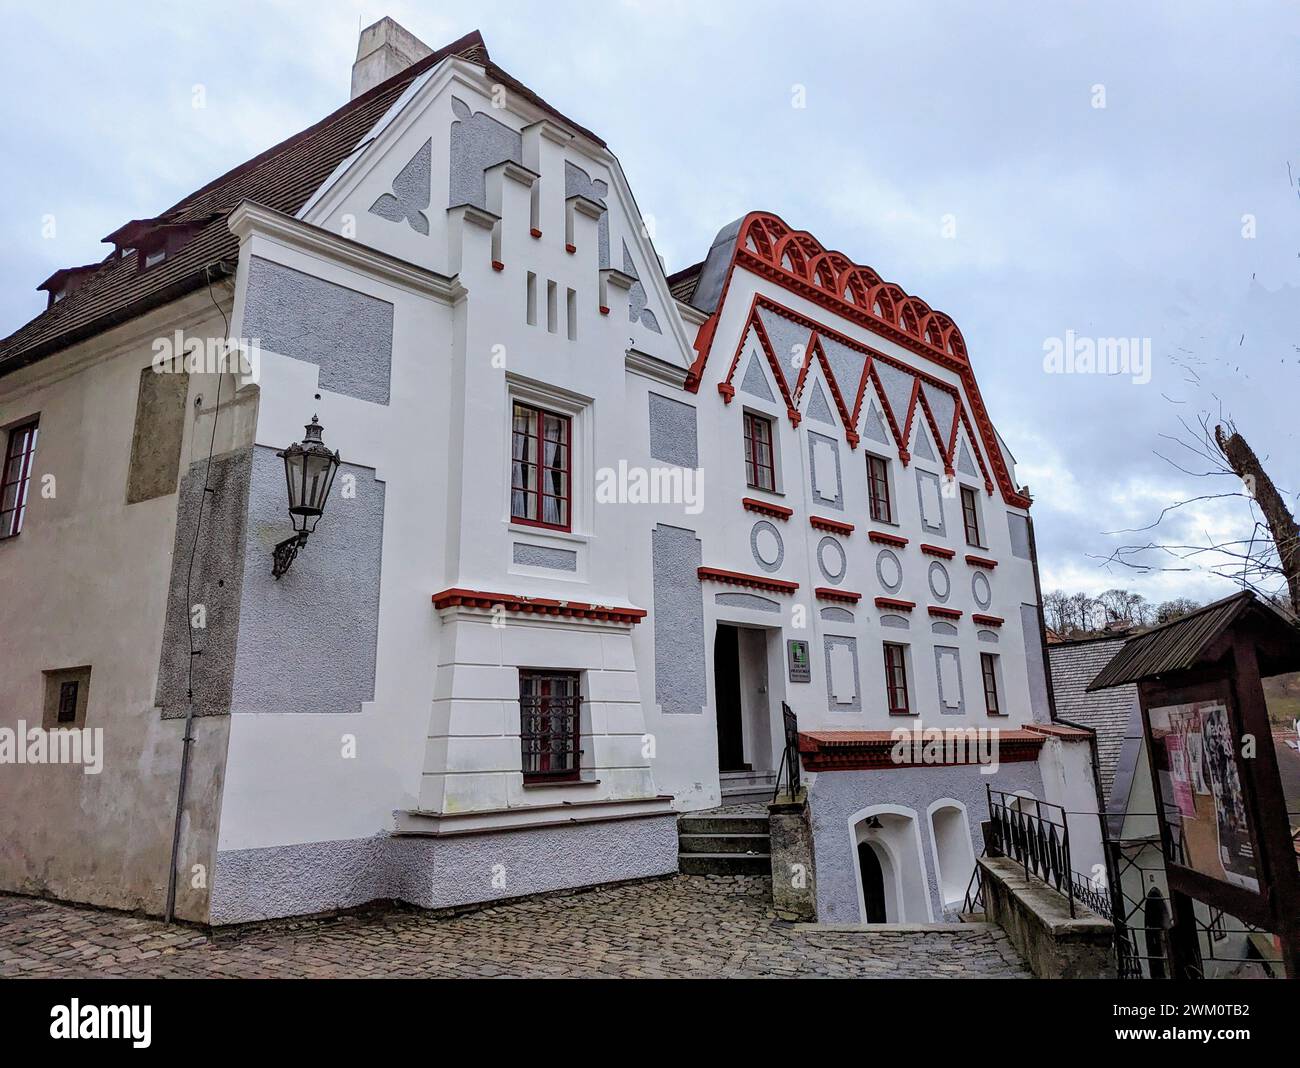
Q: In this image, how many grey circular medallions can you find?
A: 5